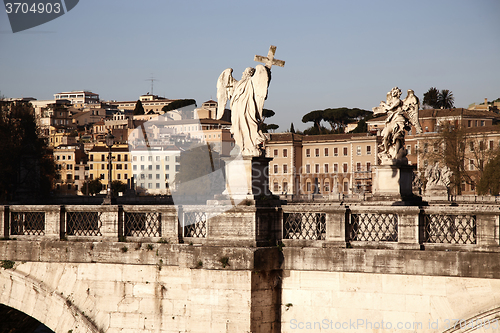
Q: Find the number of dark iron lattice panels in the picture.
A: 7